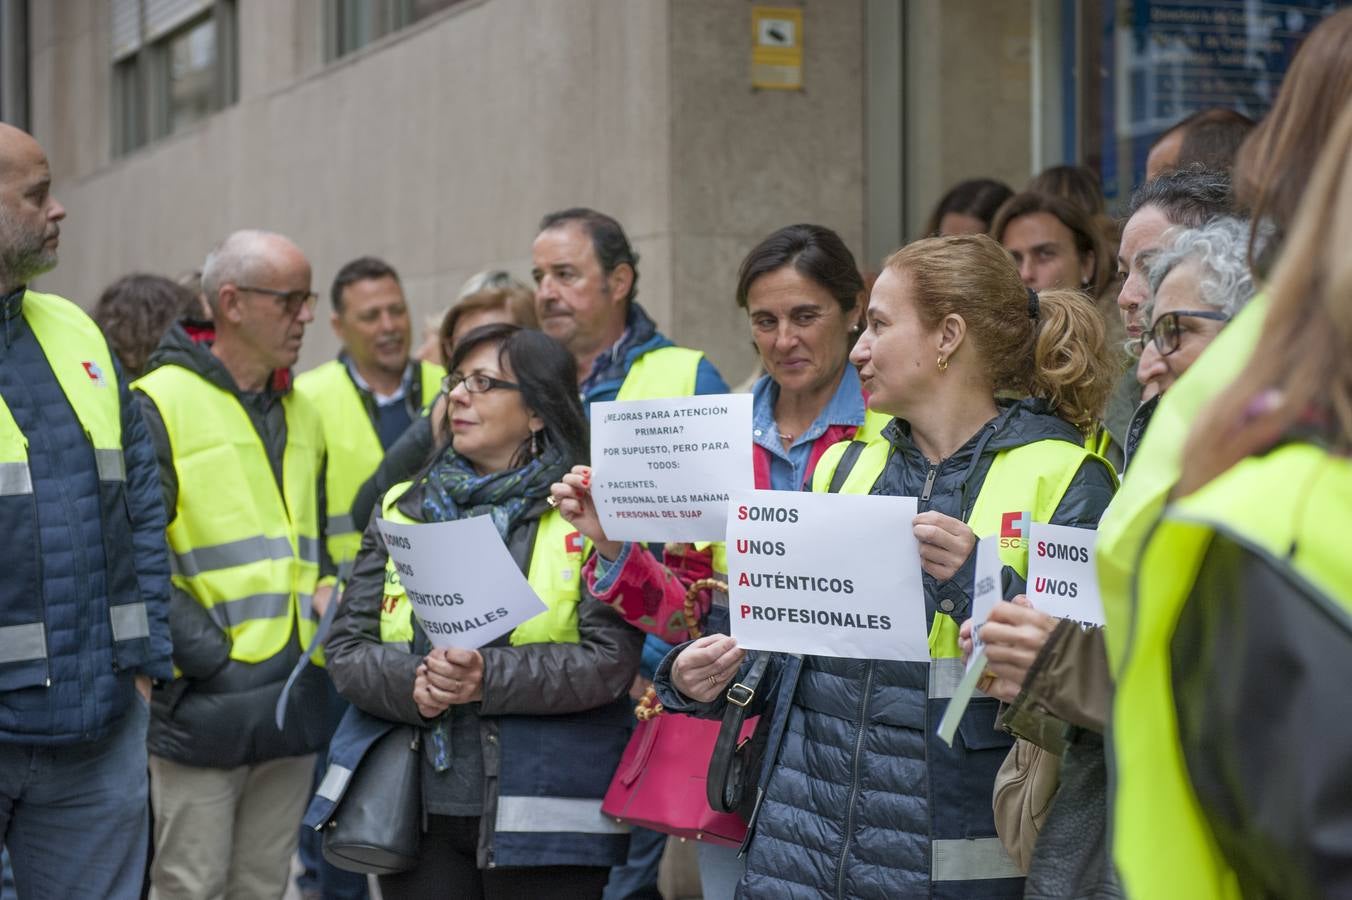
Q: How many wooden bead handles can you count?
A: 2